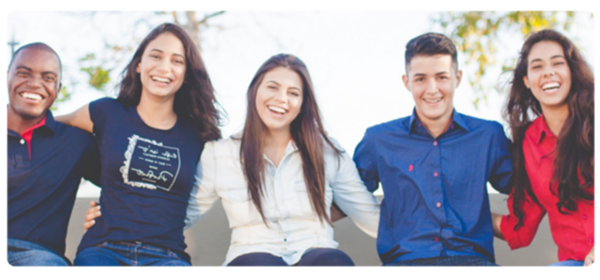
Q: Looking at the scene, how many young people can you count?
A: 5